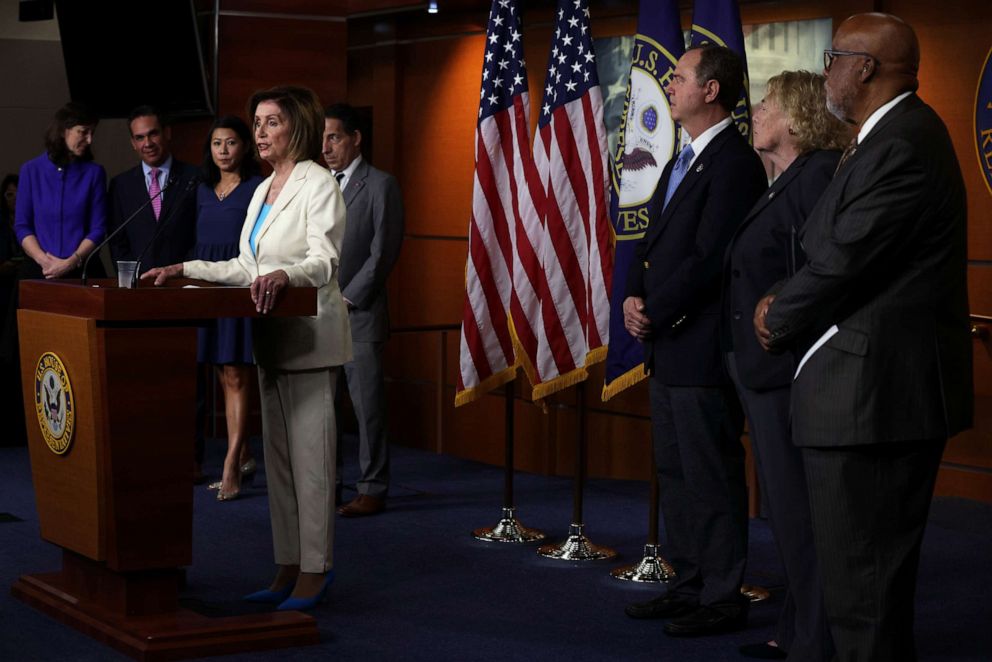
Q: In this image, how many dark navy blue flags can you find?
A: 2